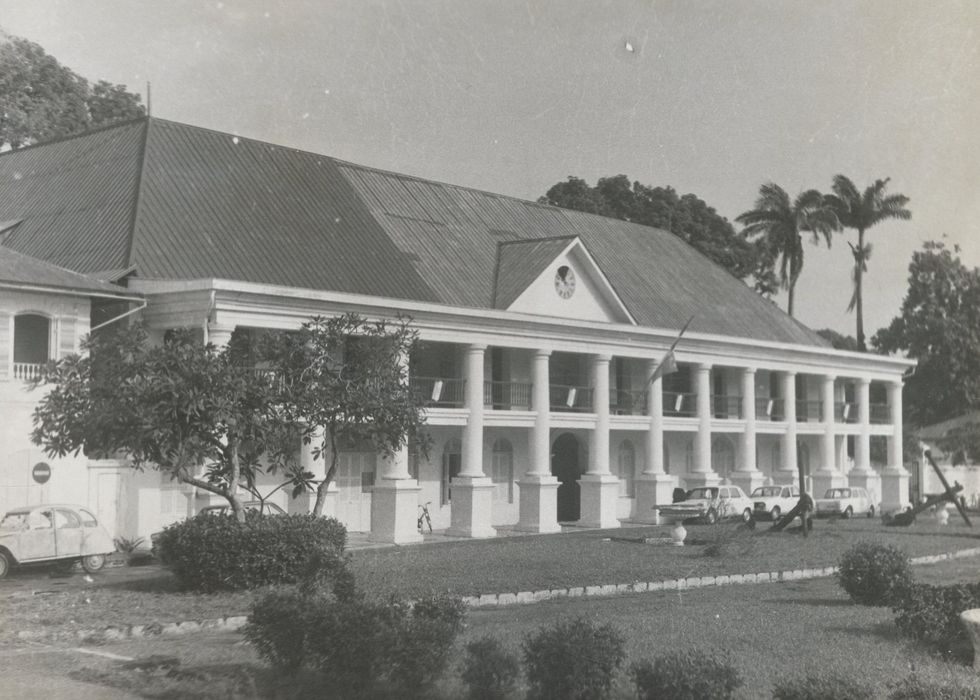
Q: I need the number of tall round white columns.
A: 13